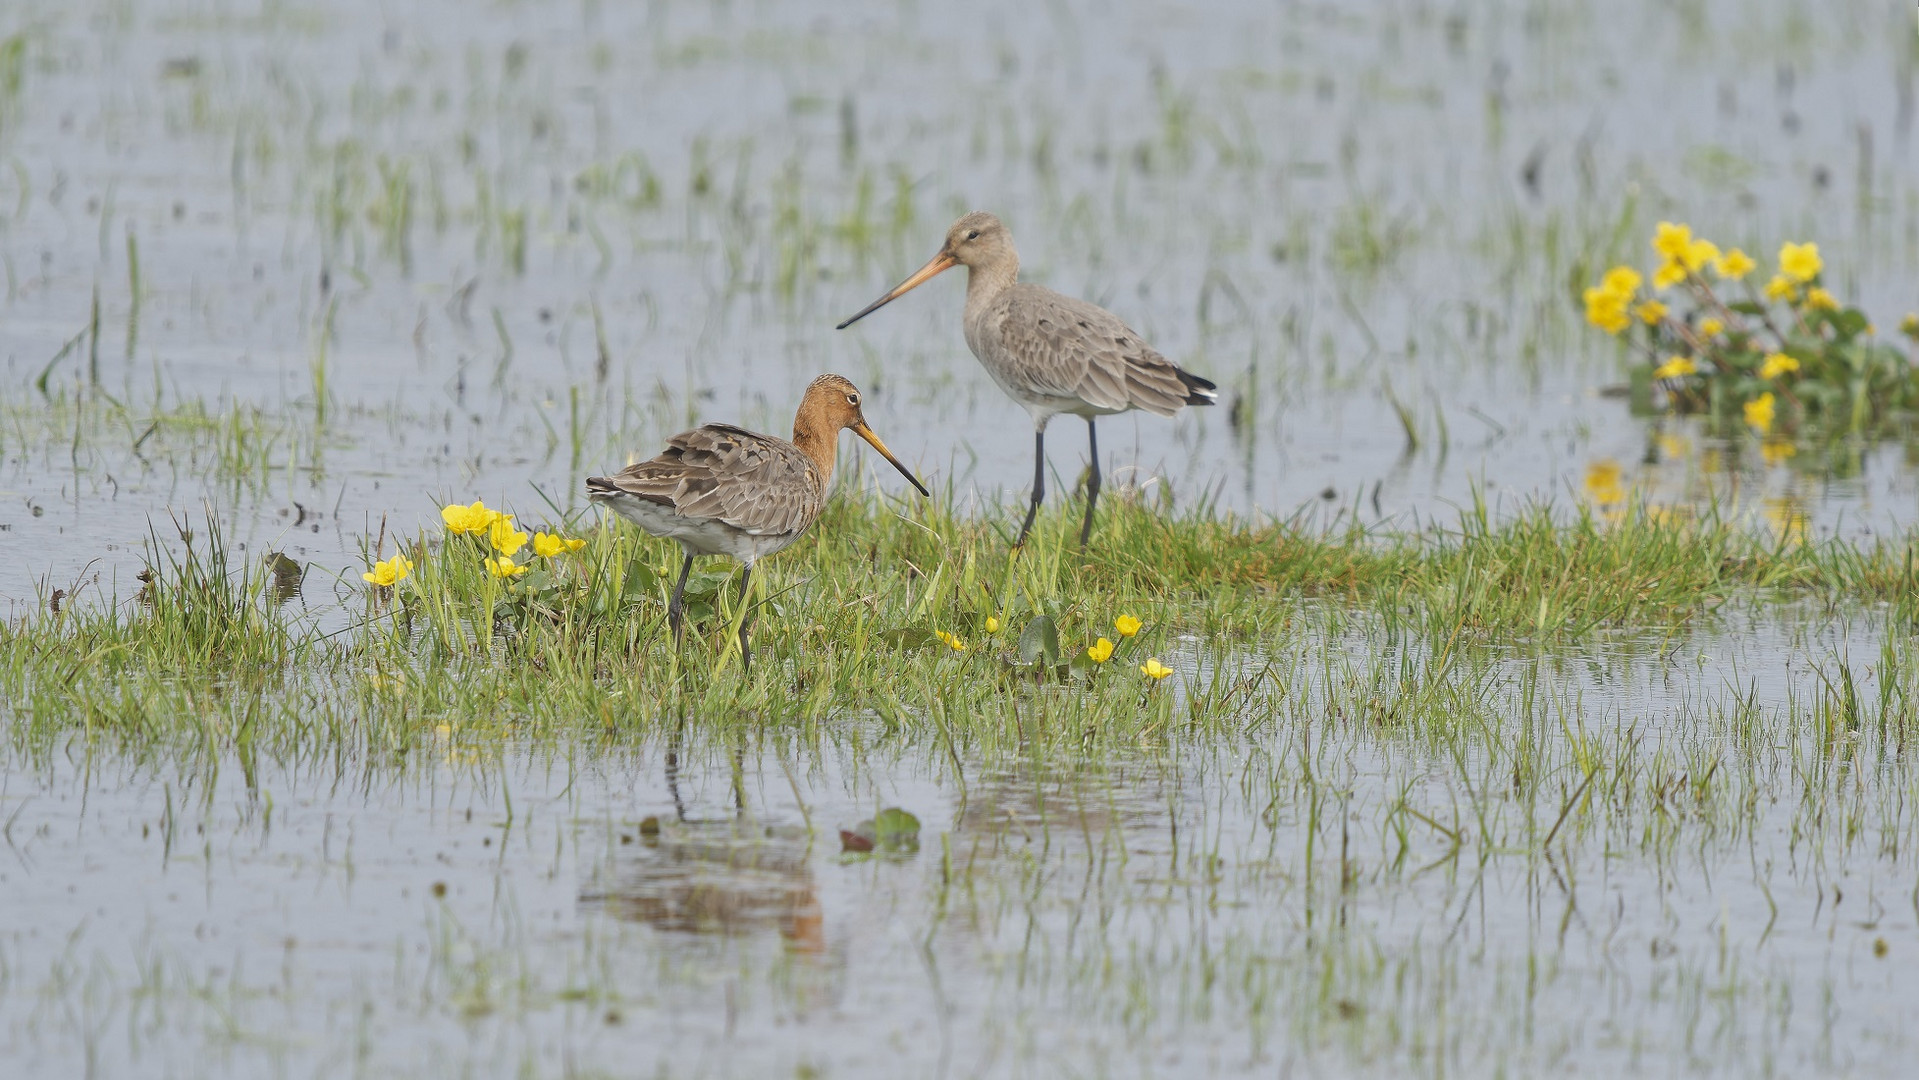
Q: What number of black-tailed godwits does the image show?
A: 2